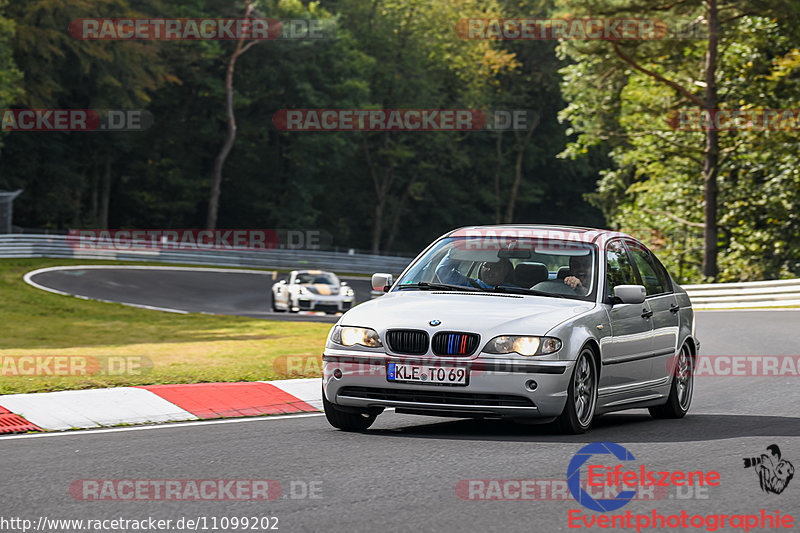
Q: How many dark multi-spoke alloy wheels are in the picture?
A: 2